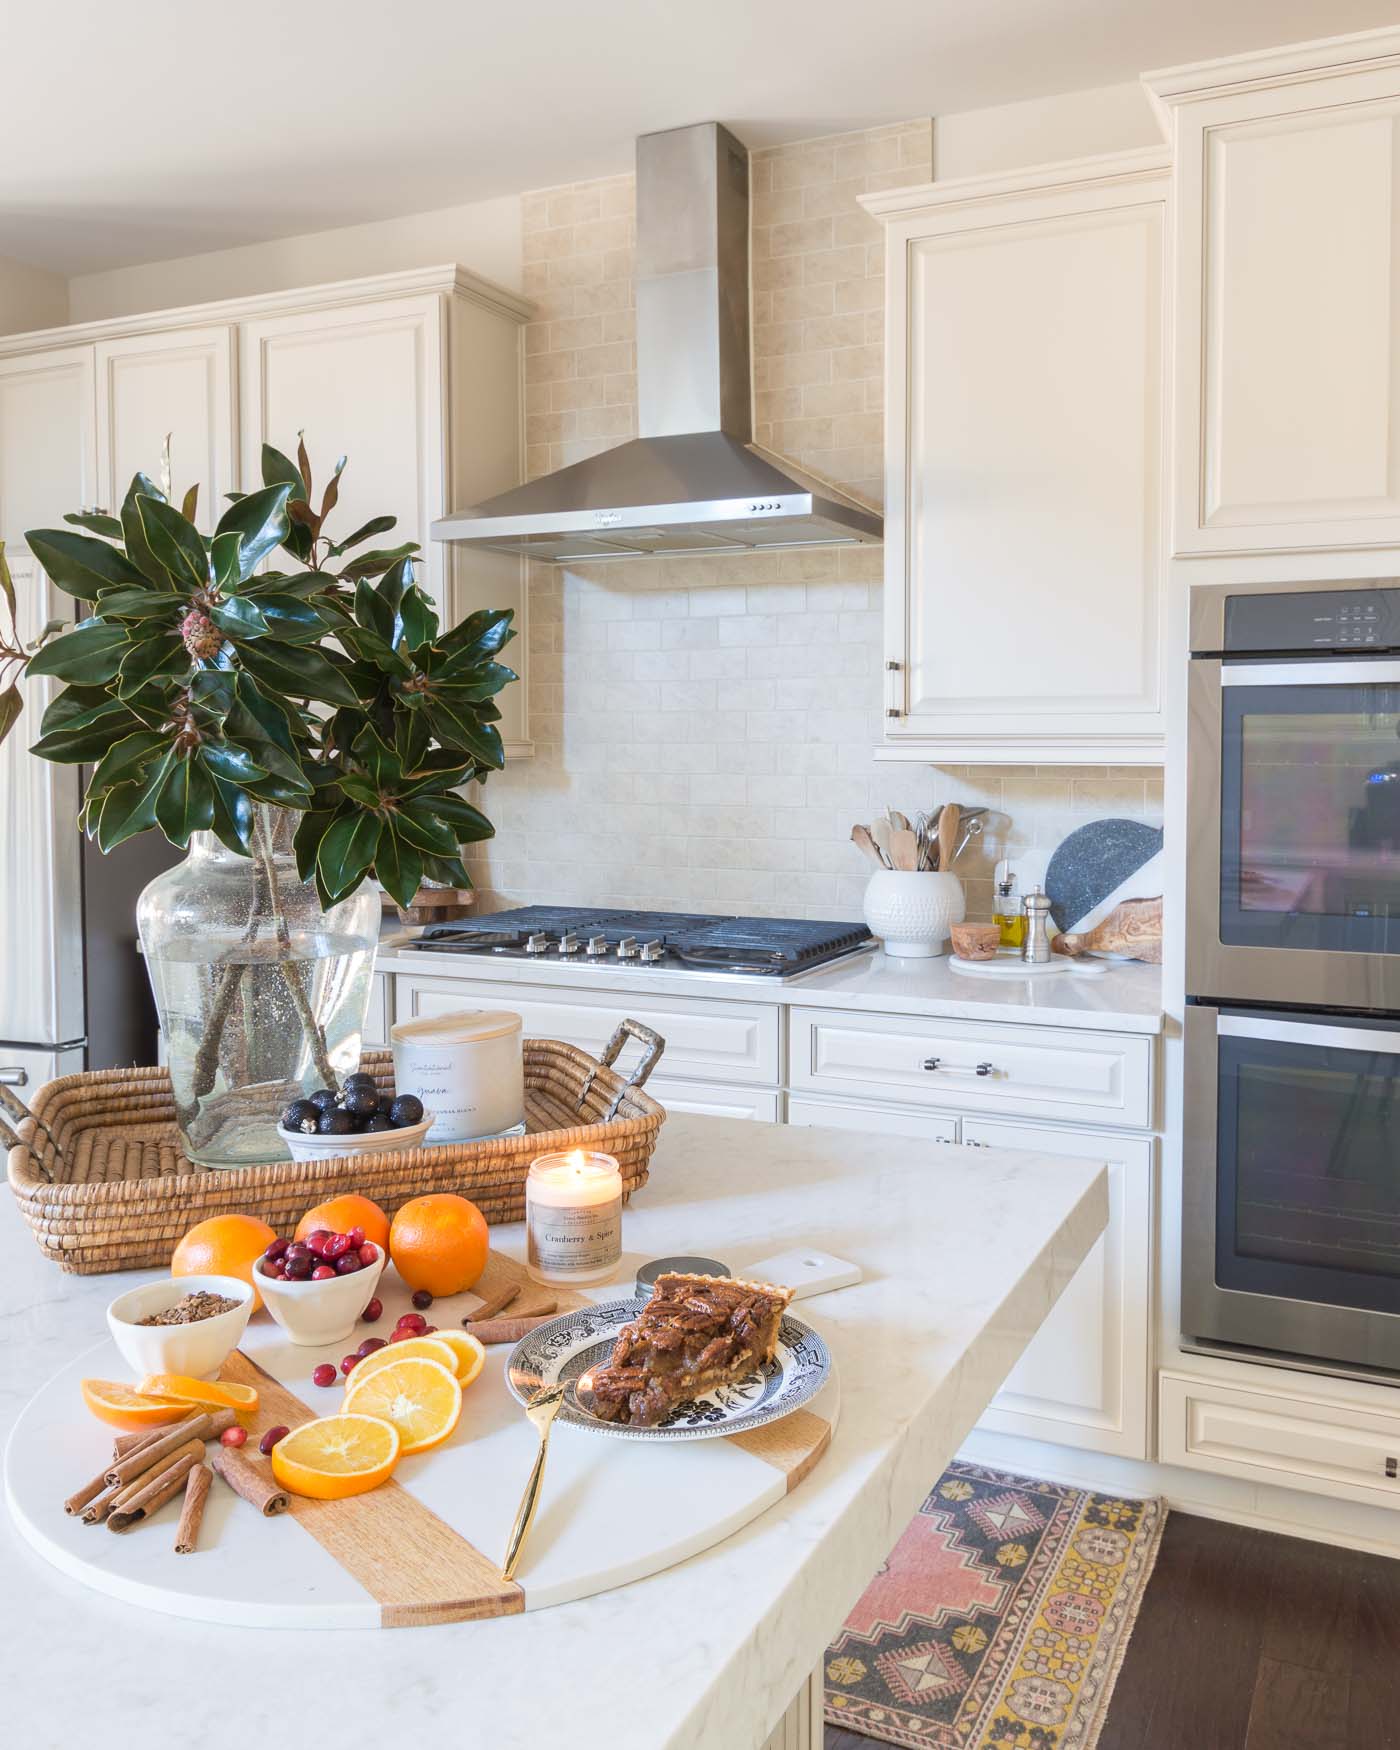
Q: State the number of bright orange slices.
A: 6